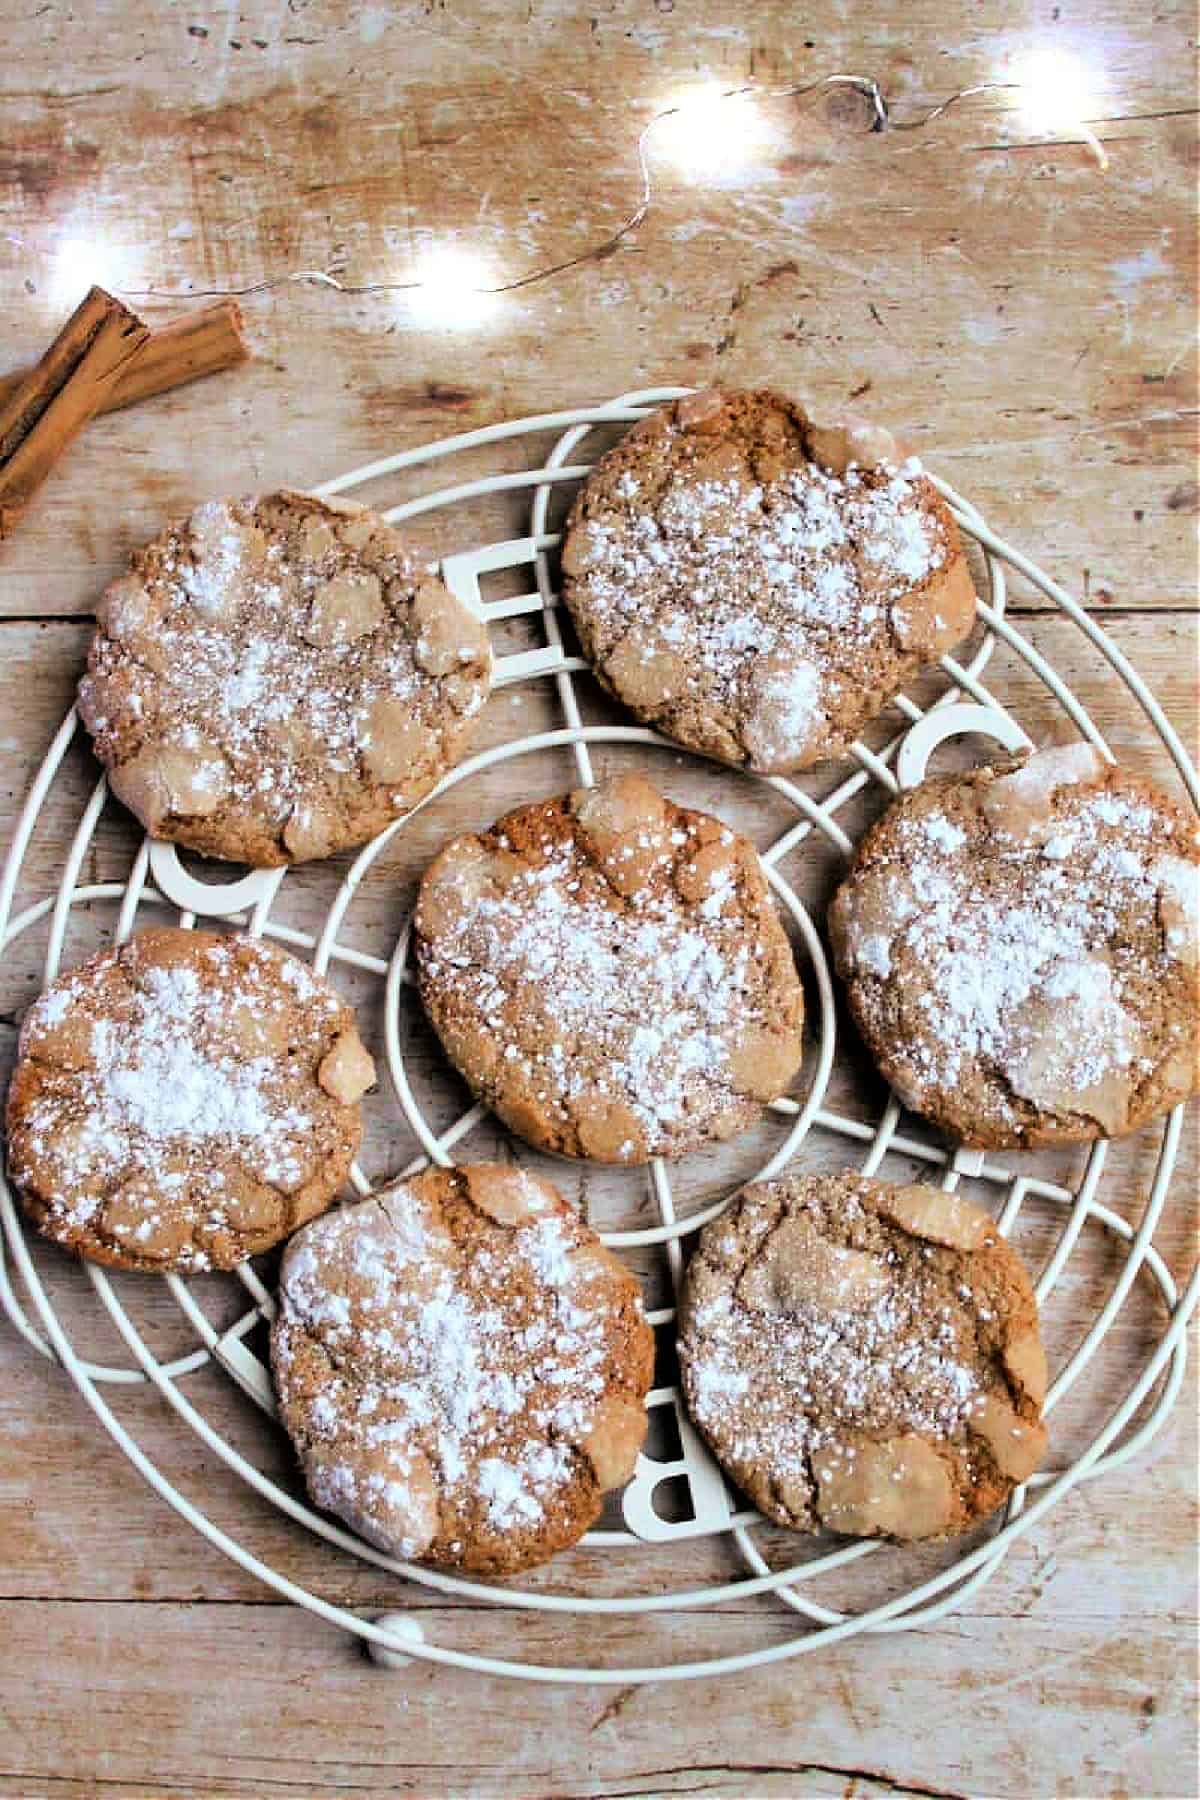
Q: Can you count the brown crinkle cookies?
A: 7